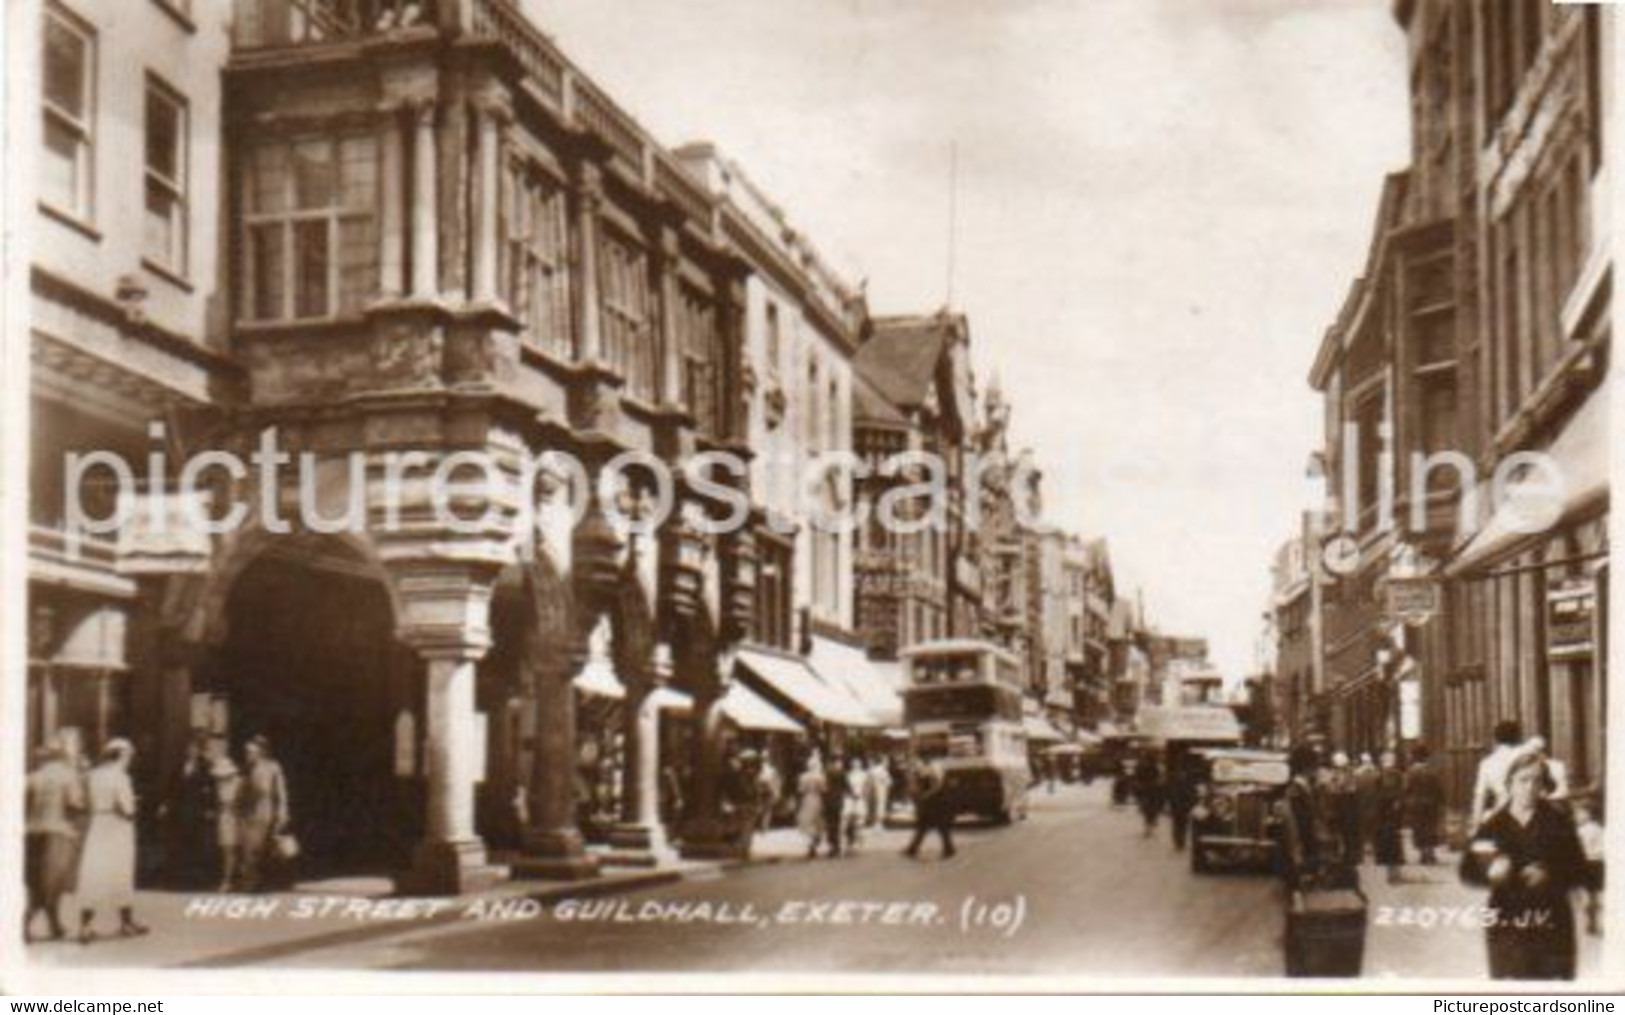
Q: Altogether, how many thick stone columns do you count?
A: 4